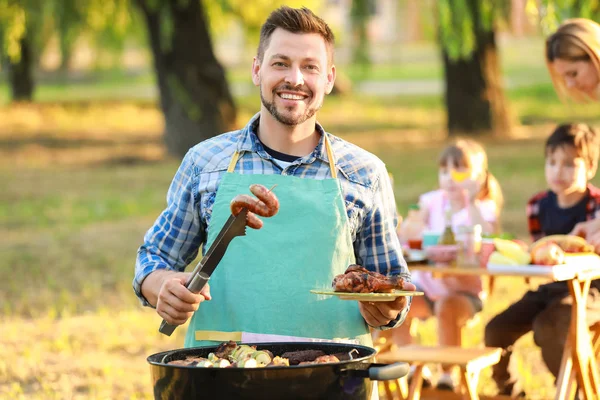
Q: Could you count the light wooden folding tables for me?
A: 1